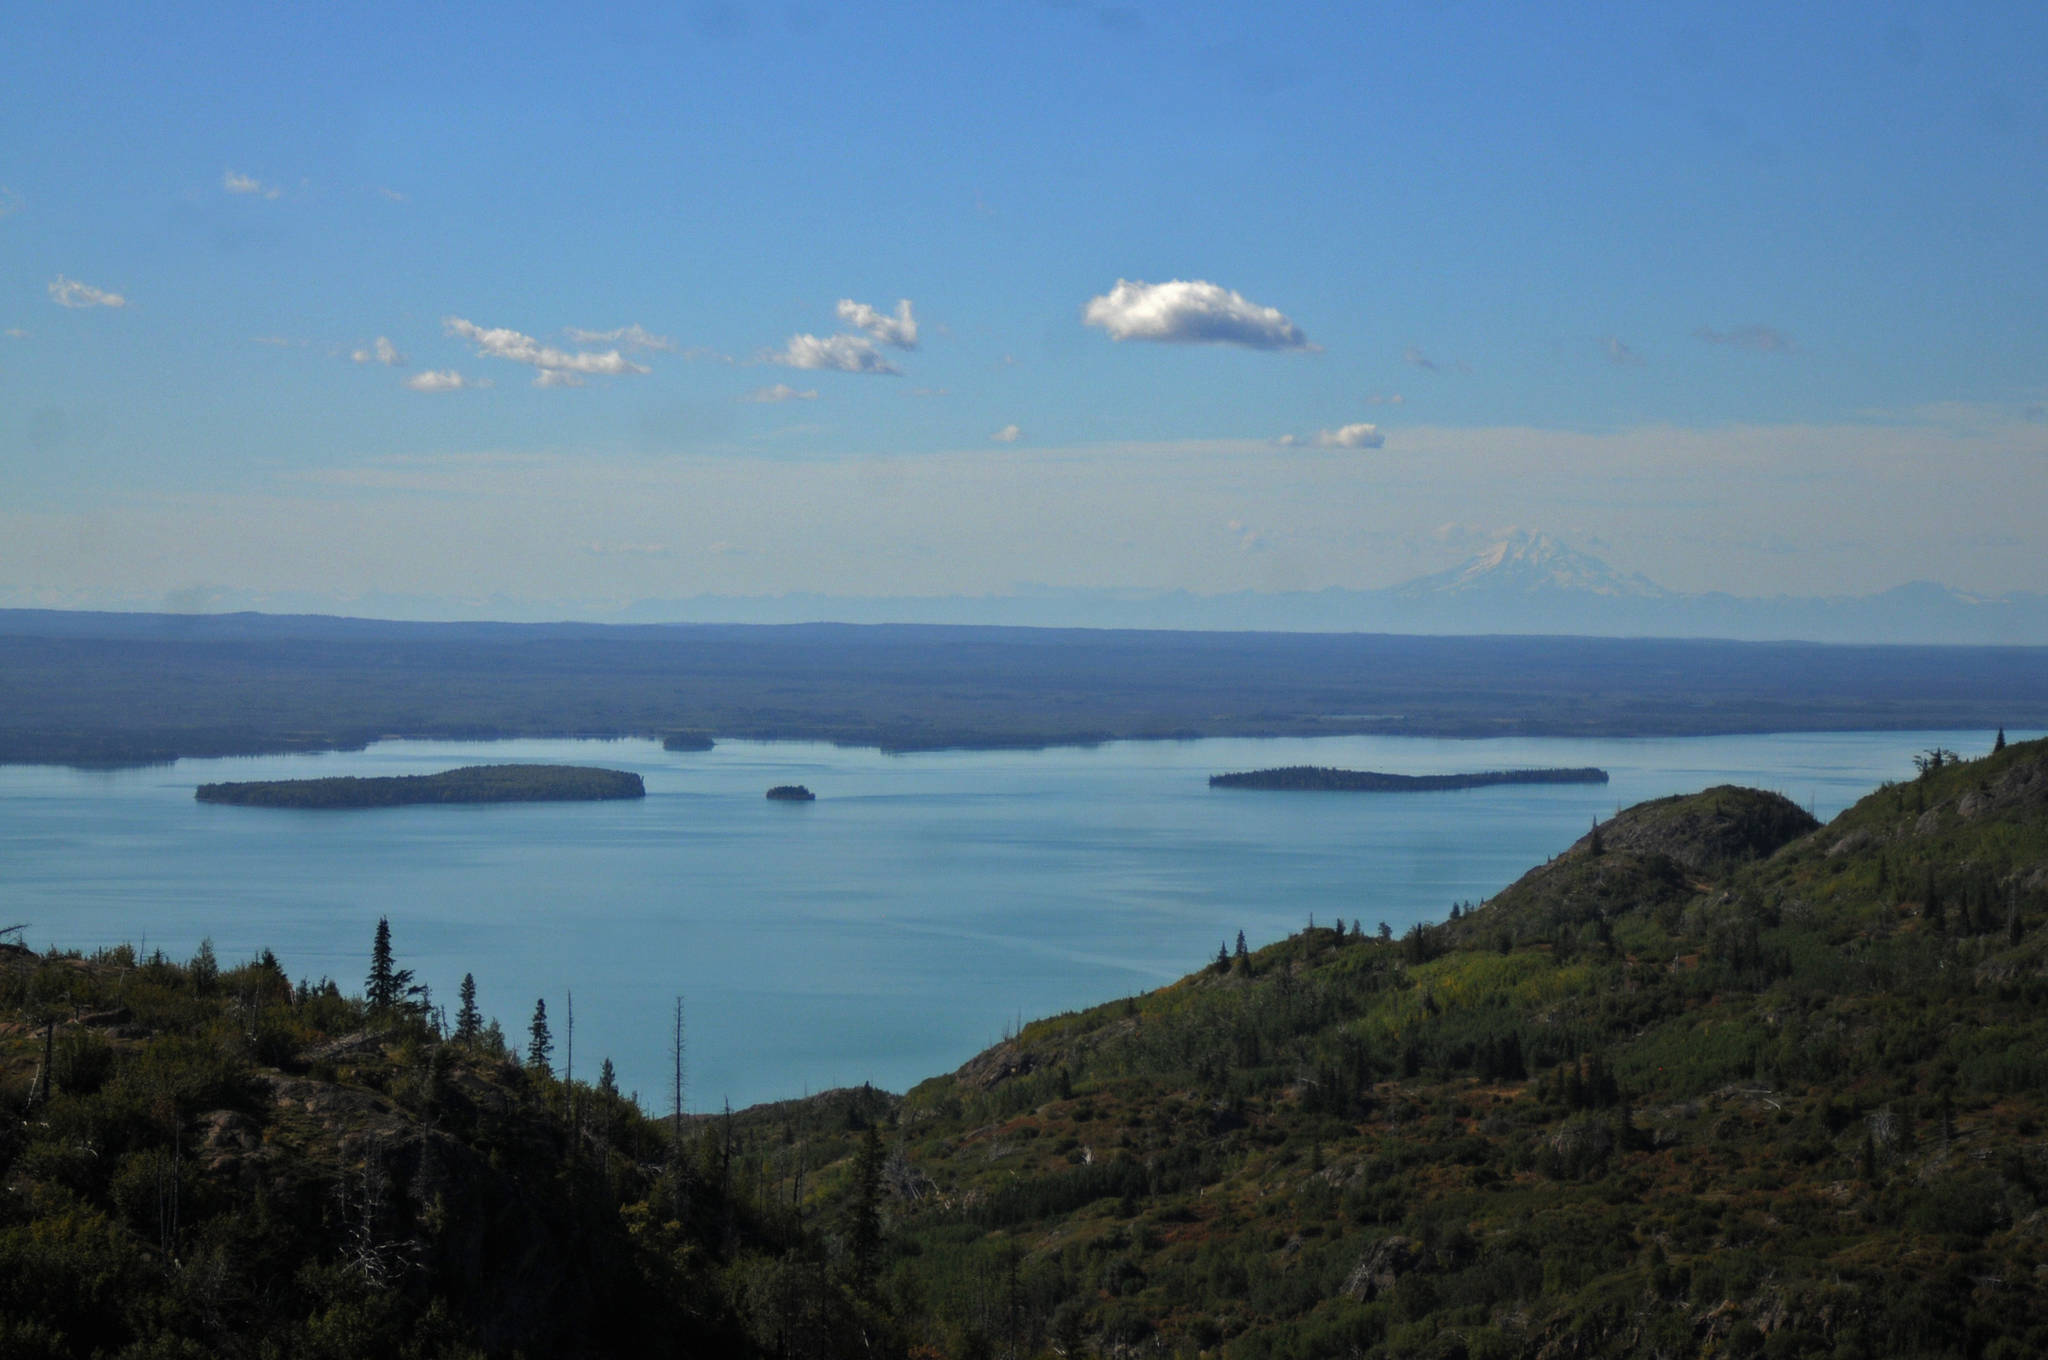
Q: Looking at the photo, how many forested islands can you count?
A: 4